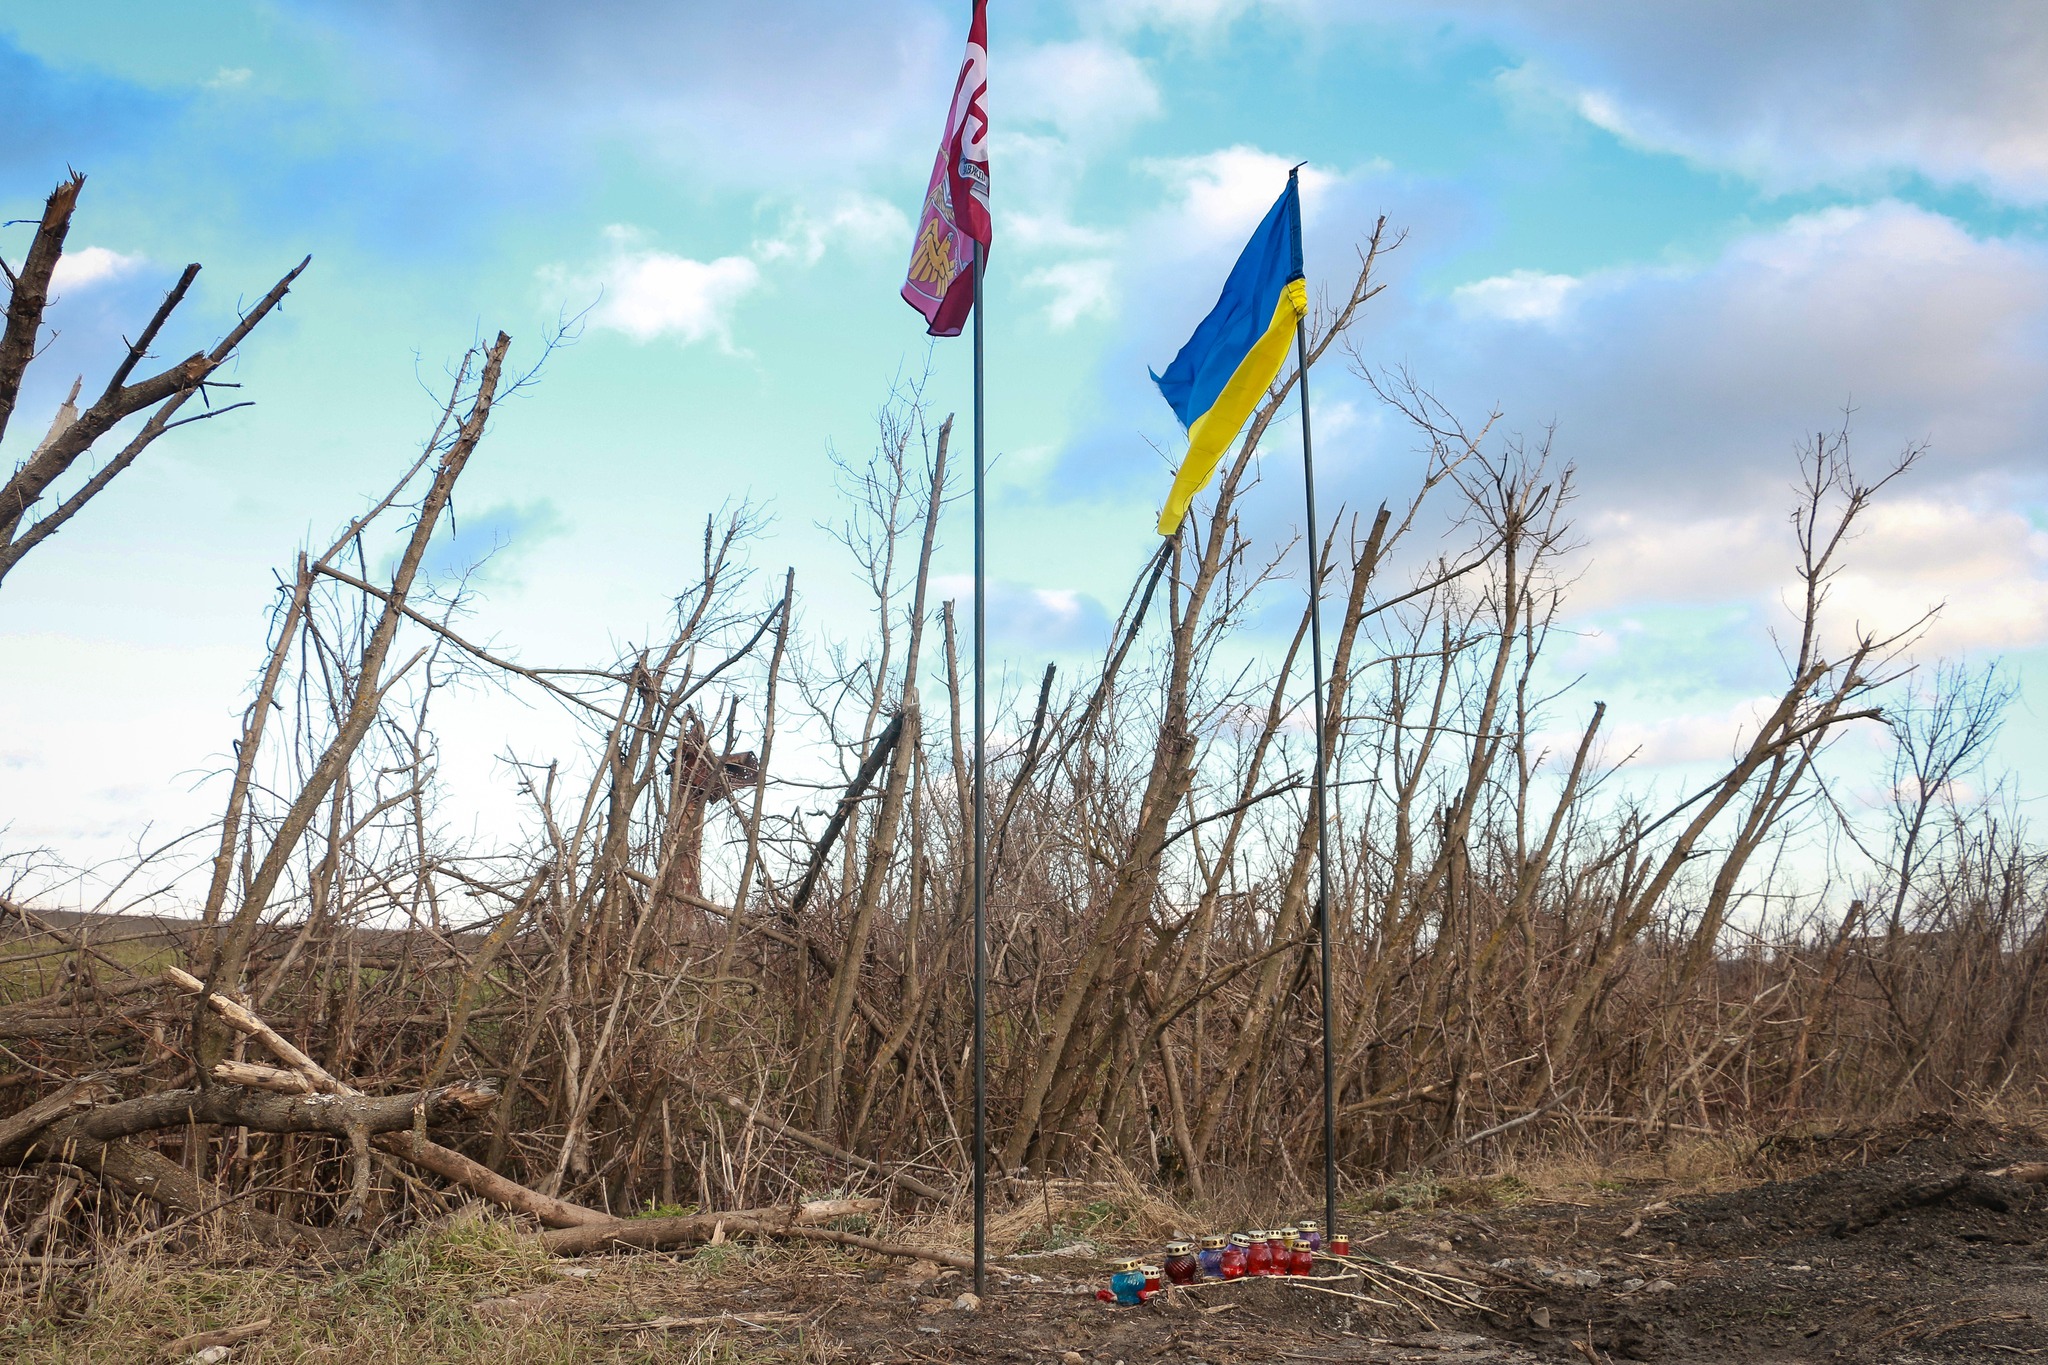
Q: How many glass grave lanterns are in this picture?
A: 12